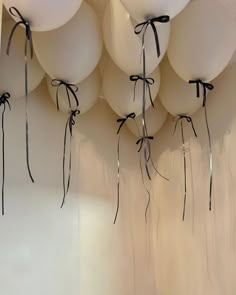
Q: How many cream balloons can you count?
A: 10